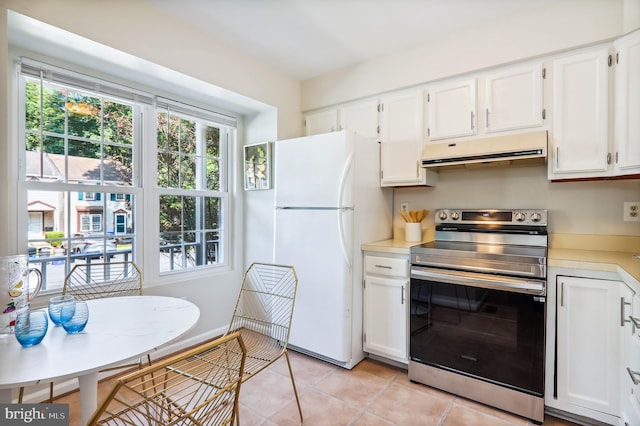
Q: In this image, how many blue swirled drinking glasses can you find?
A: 3